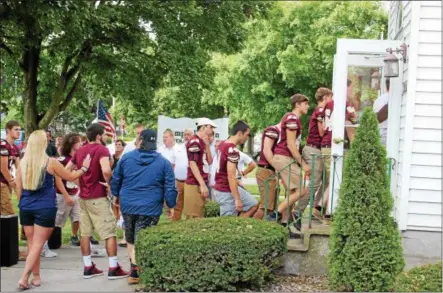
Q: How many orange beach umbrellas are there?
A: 0